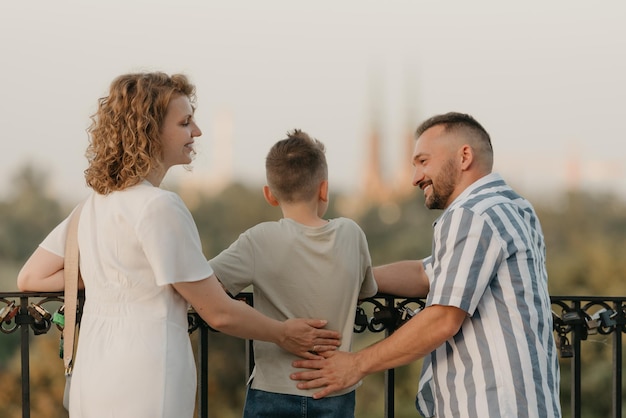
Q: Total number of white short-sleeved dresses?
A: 1